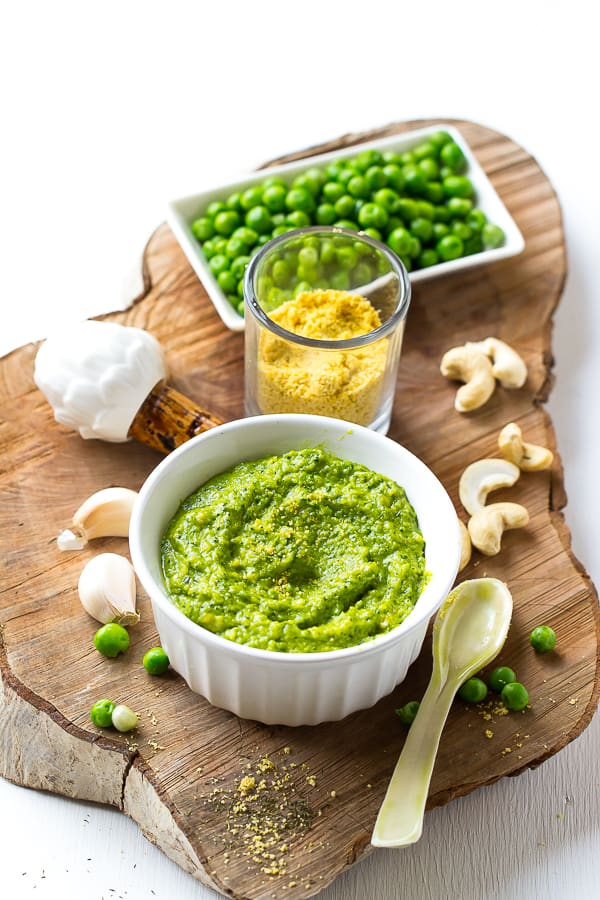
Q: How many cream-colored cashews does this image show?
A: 6